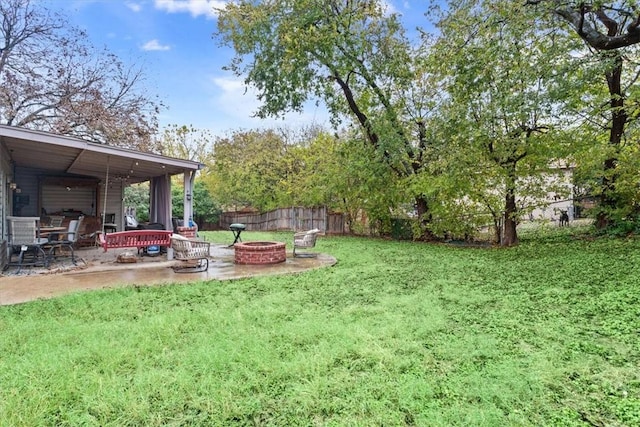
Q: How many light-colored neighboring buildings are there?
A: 1